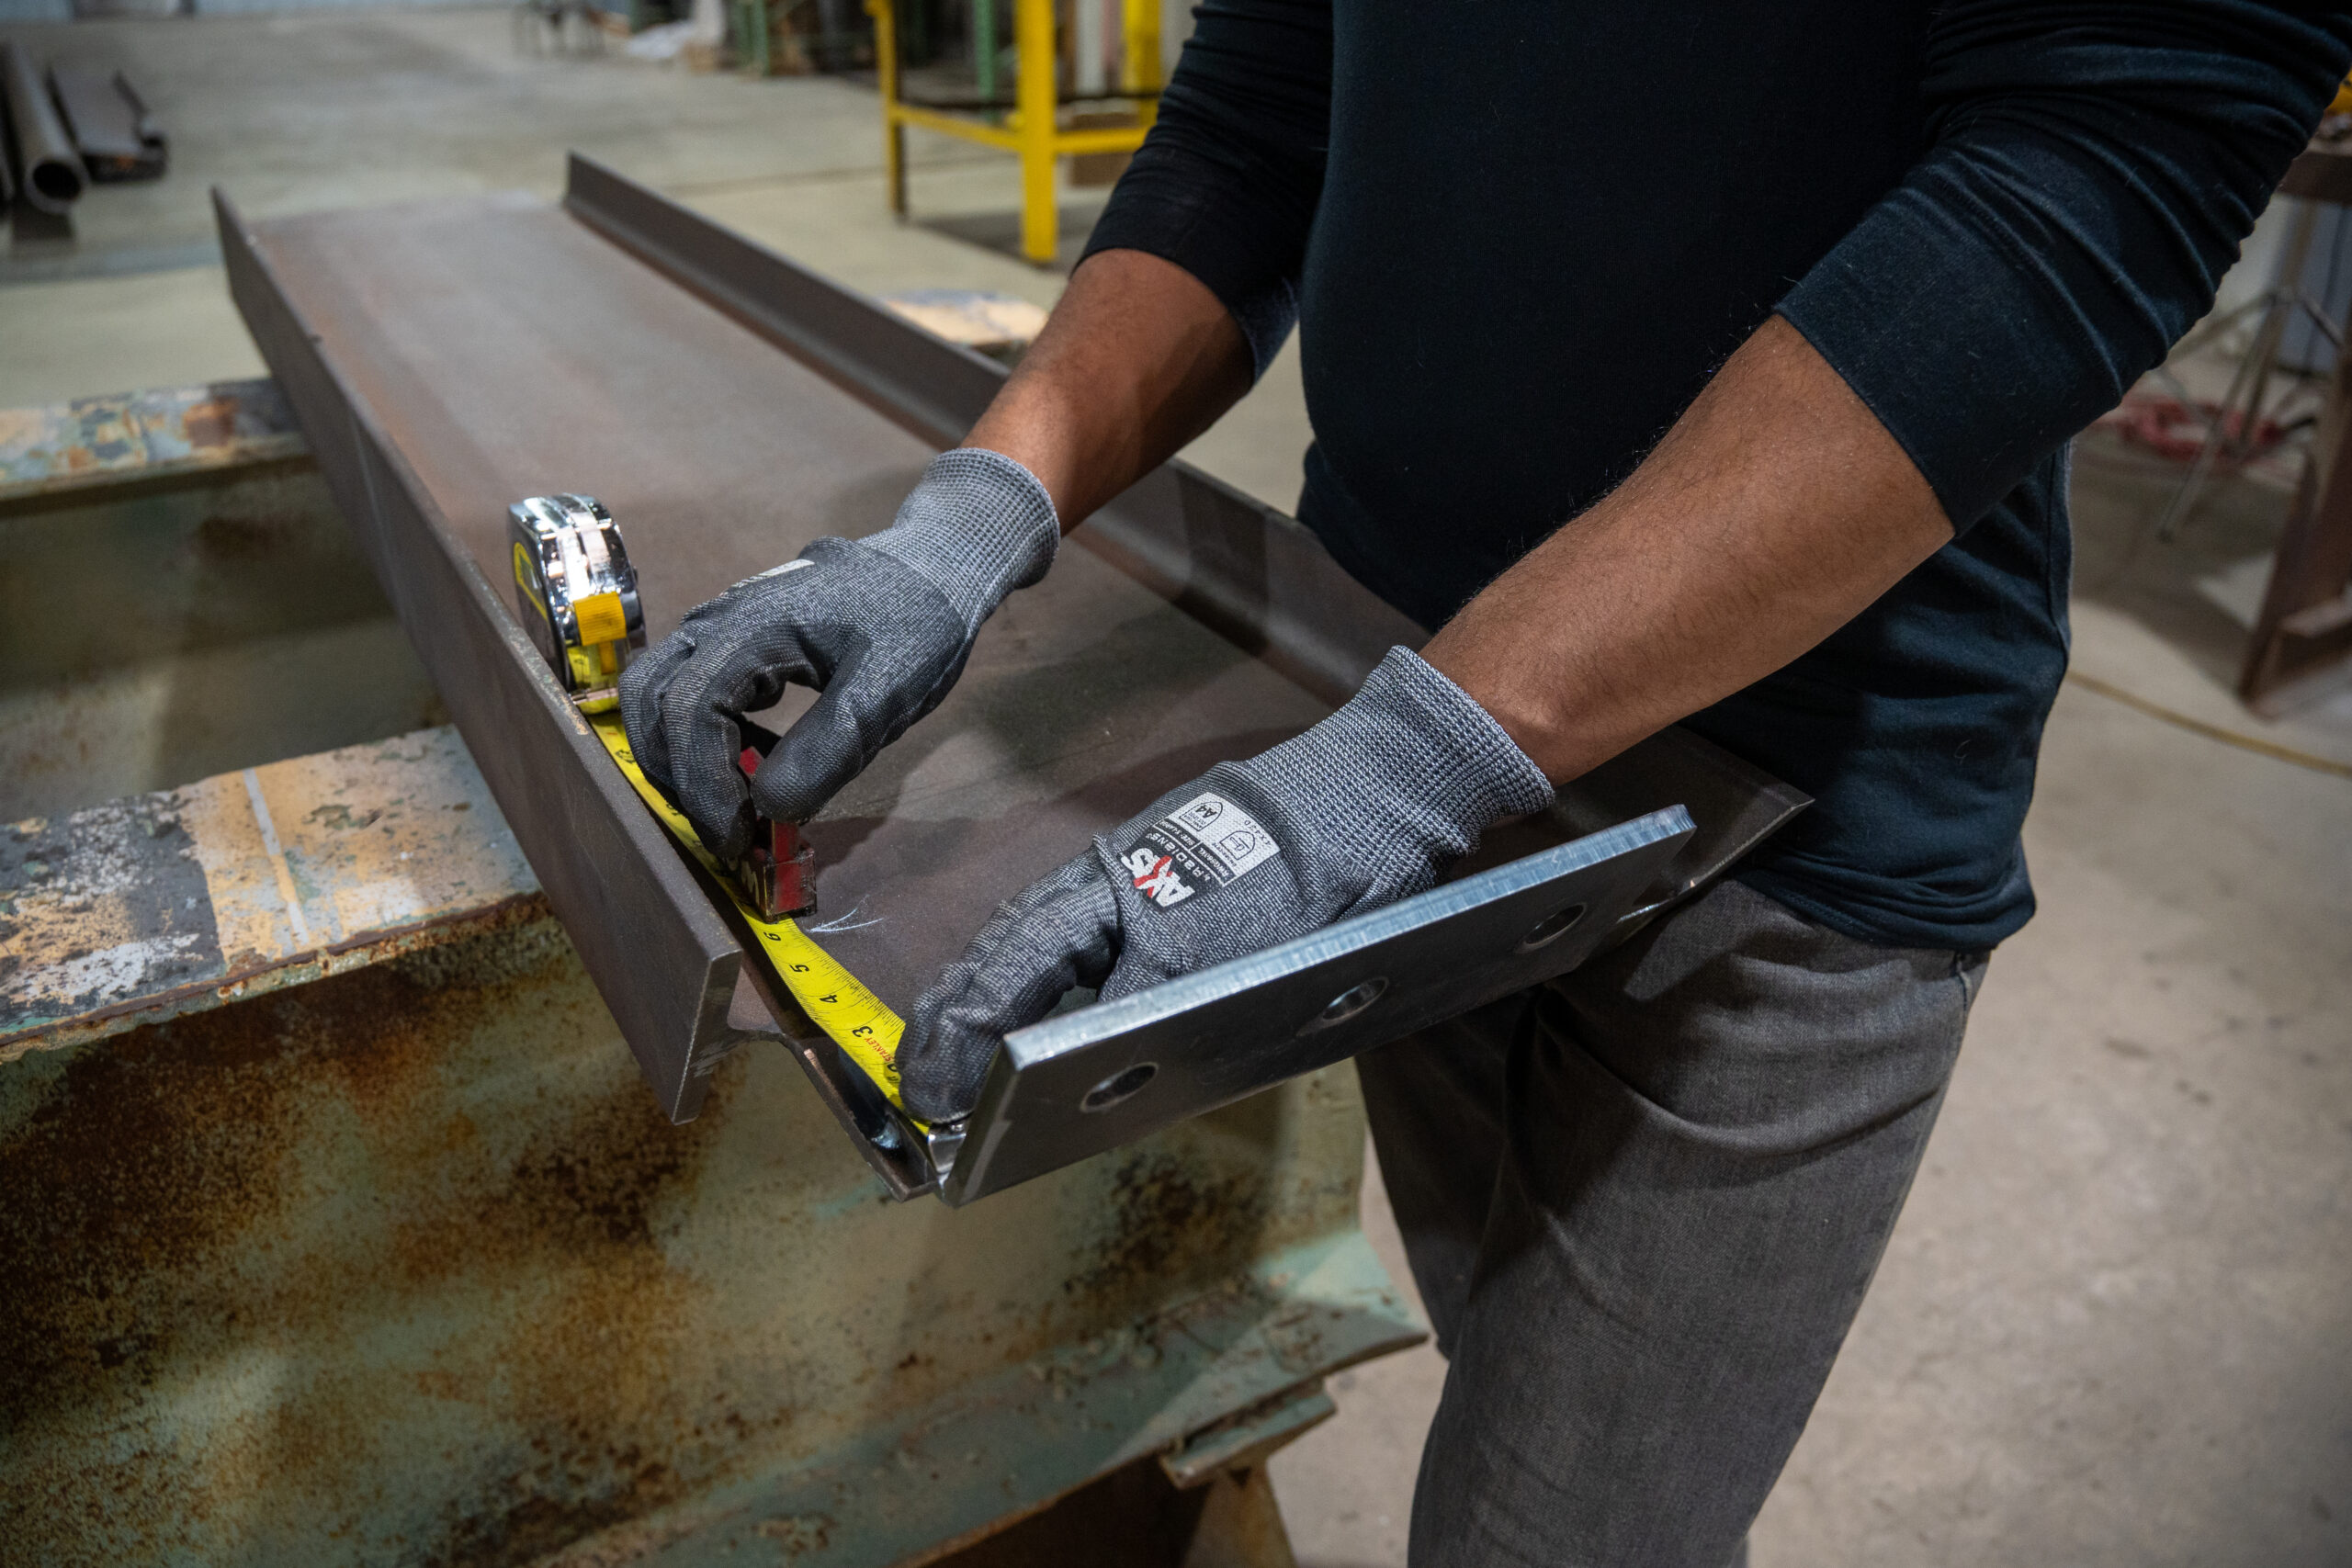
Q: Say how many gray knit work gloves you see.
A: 2